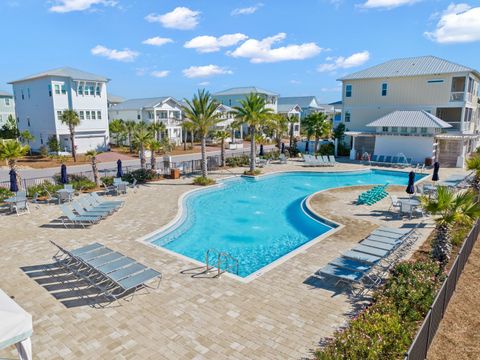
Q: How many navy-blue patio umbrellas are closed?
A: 8